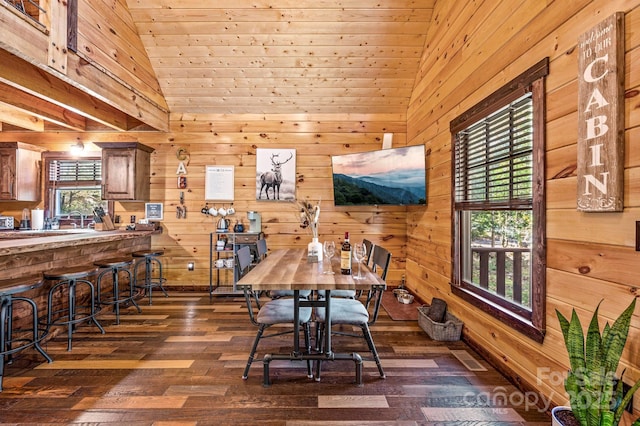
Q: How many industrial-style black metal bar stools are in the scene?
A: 4